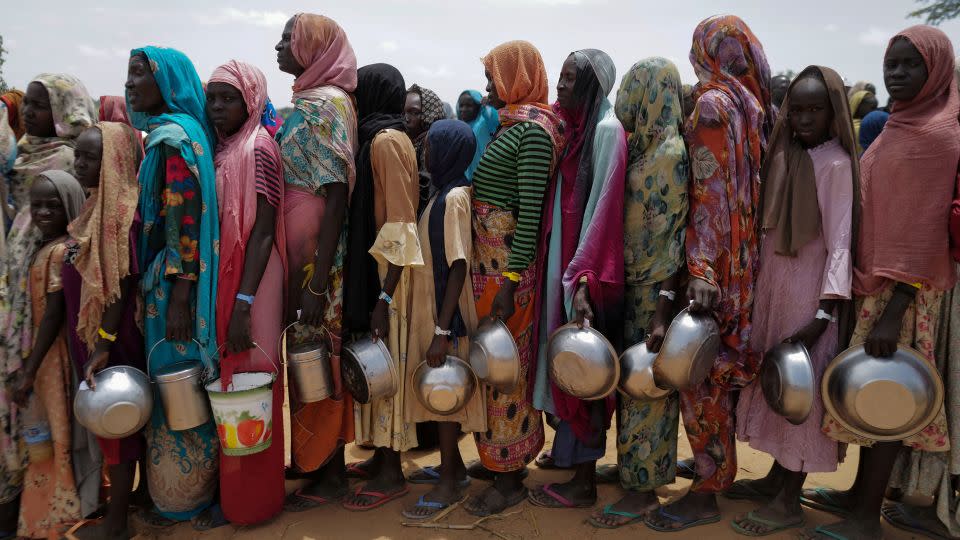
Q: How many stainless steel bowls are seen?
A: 9